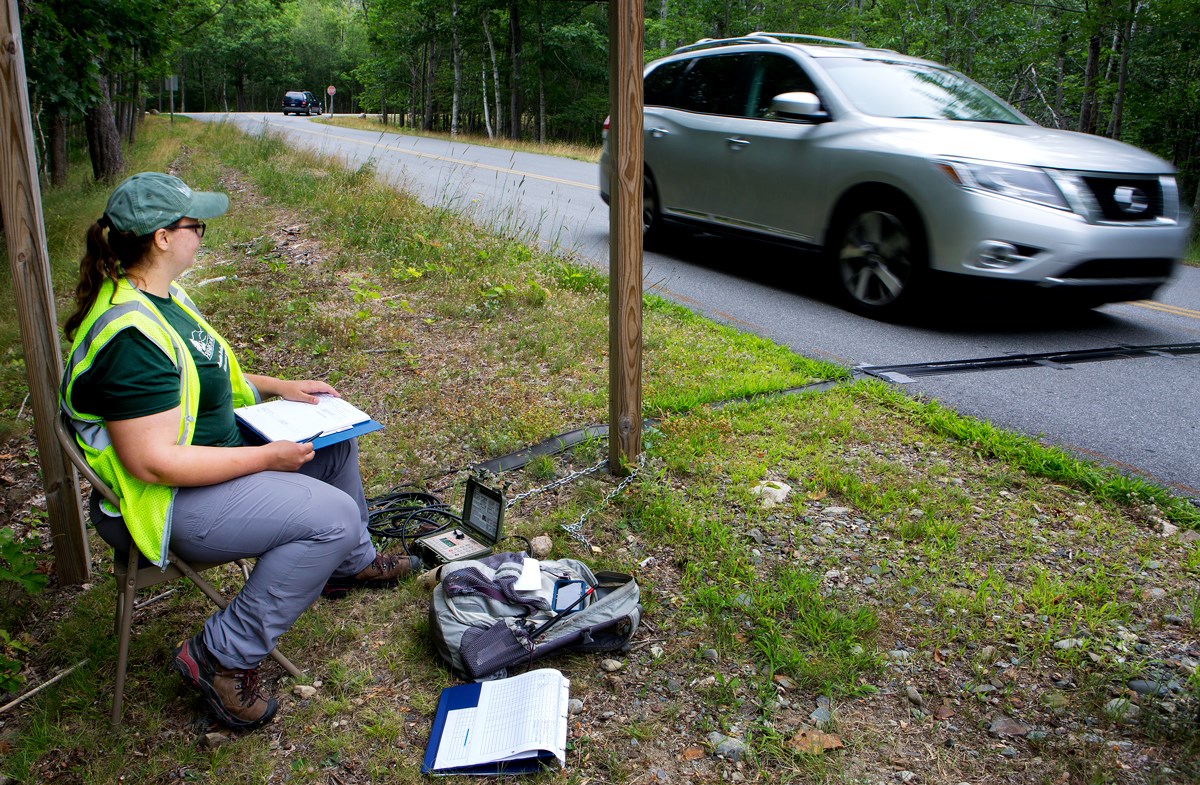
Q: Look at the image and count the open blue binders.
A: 2